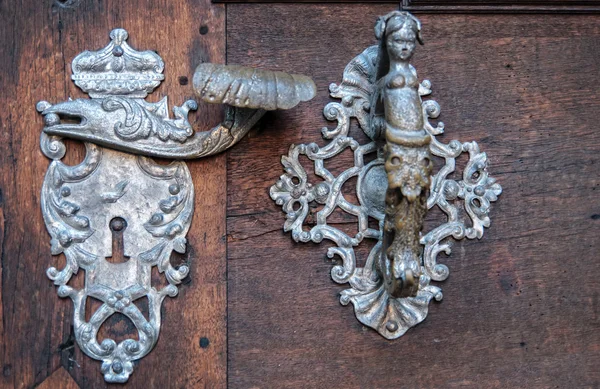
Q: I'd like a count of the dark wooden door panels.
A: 2